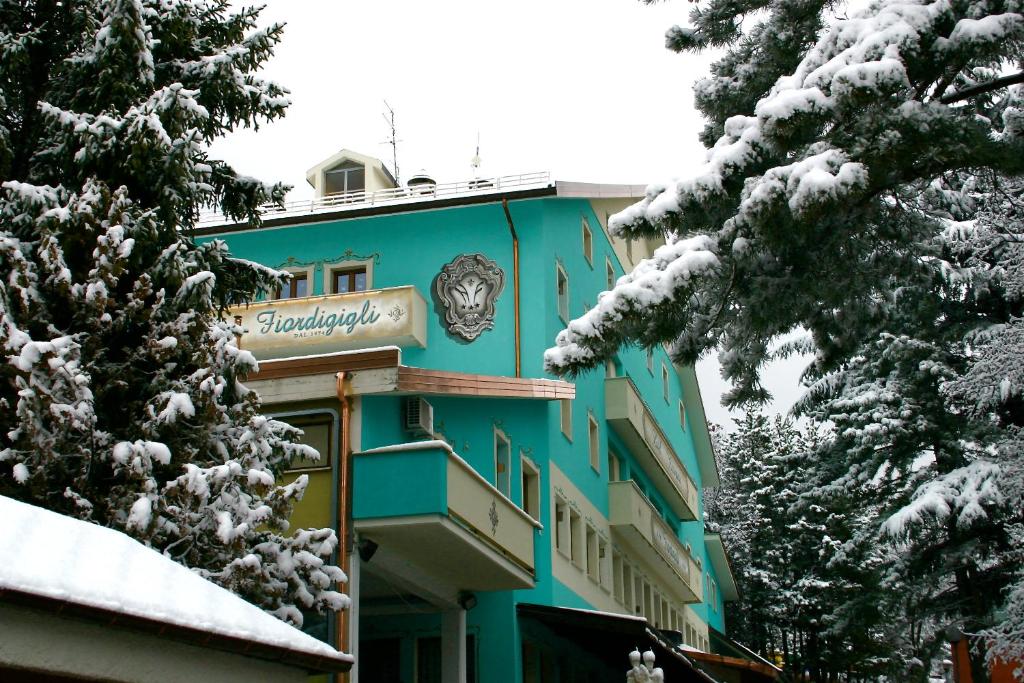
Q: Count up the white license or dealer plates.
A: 0